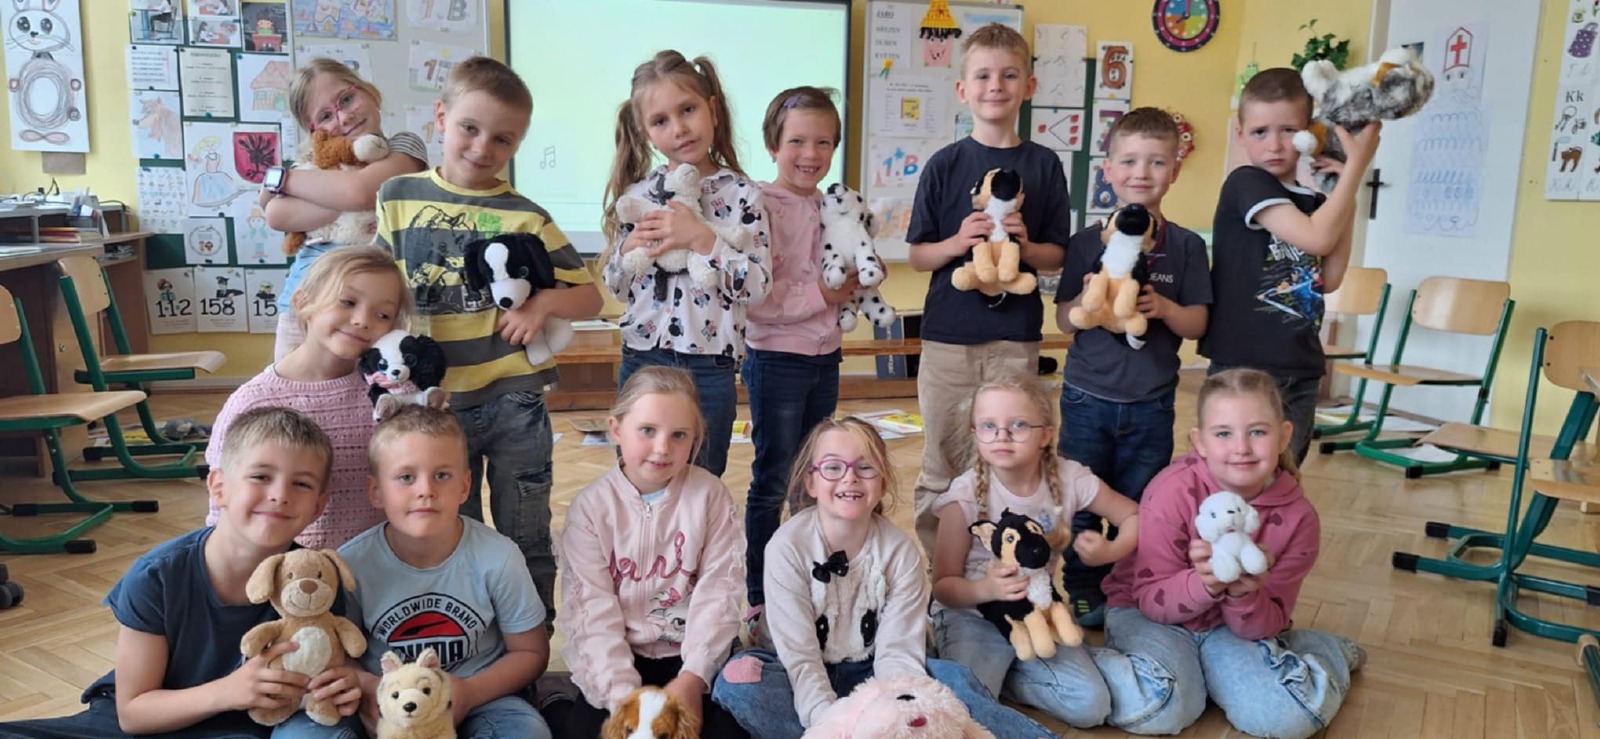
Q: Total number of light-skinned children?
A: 14